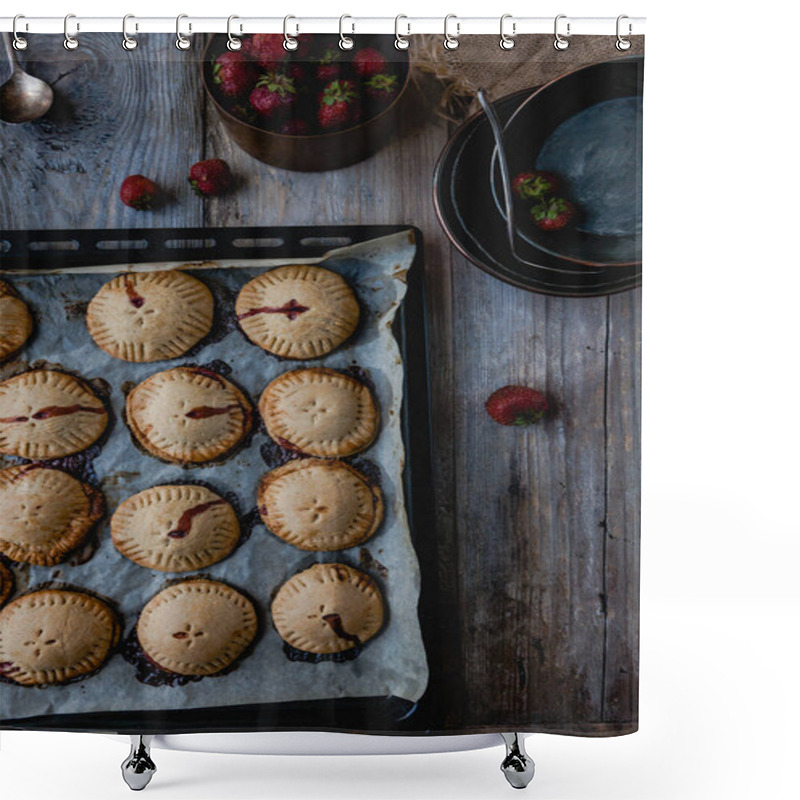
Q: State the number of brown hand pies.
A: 13